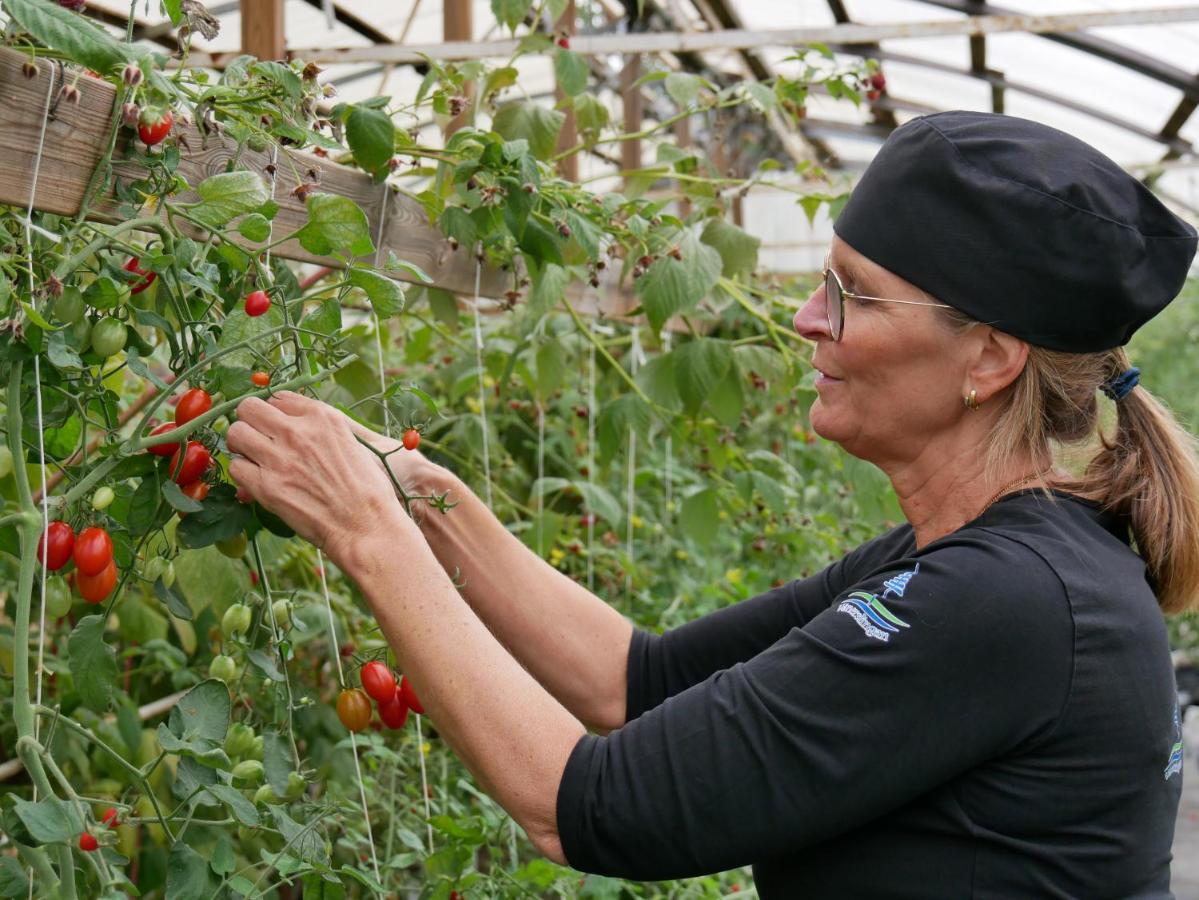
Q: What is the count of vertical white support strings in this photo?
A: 8